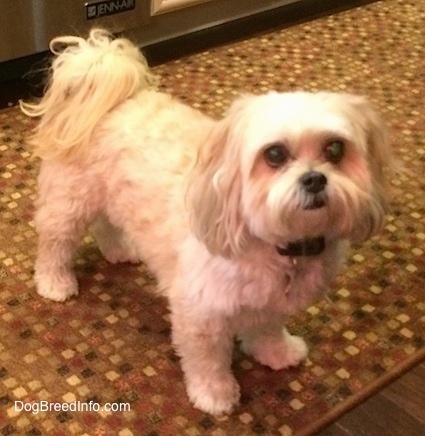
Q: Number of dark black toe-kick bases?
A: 1